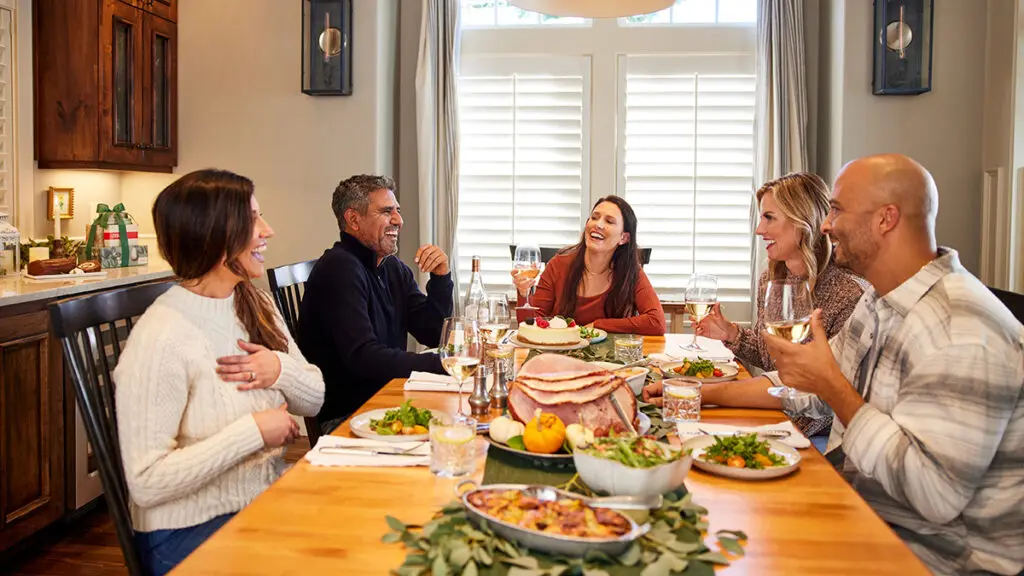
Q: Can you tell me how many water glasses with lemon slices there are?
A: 4